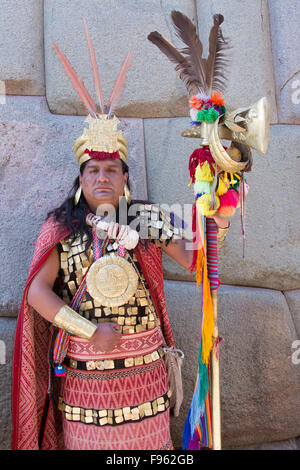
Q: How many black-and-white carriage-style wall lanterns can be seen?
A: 0